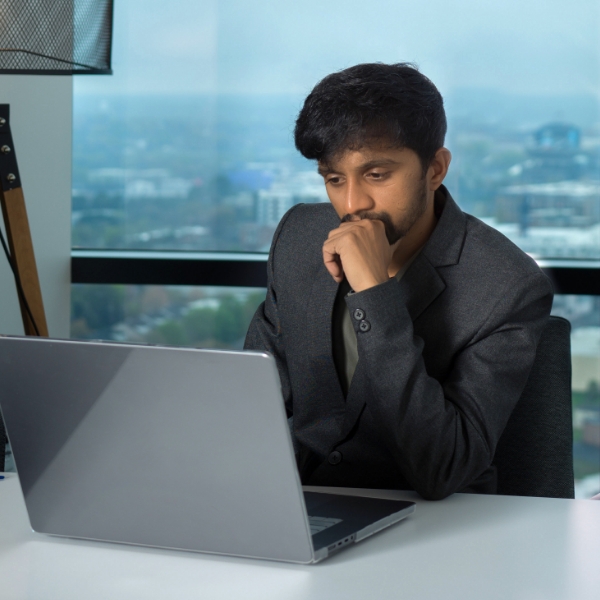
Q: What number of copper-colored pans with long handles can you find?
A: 0